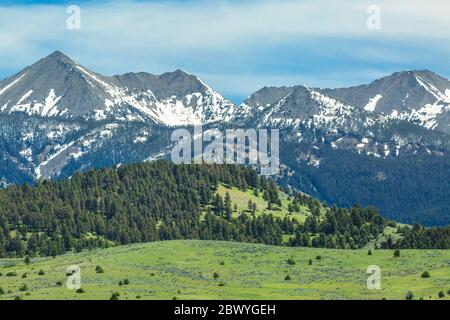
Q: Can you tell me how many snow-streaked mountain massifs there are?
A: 2